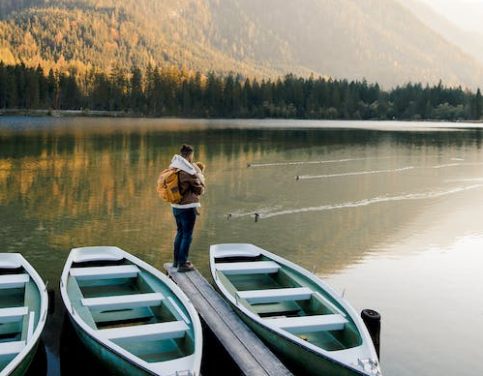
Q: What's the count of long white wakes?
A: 3